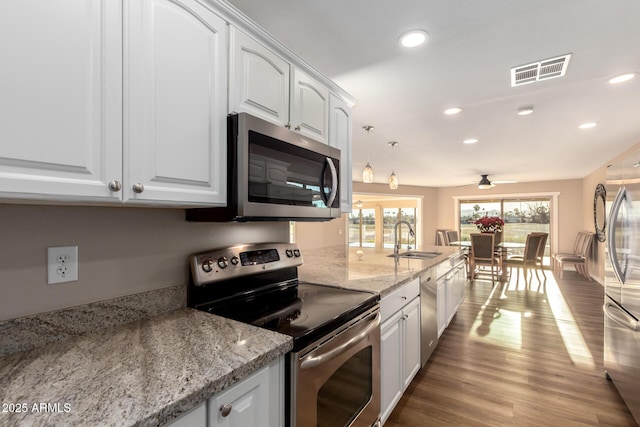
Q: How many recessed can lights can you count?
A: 5